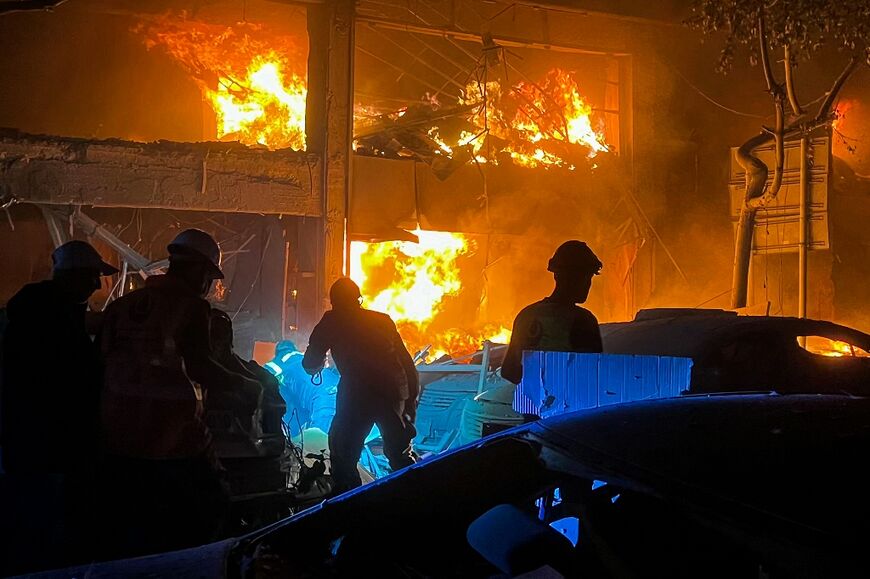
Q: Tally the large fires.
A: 3